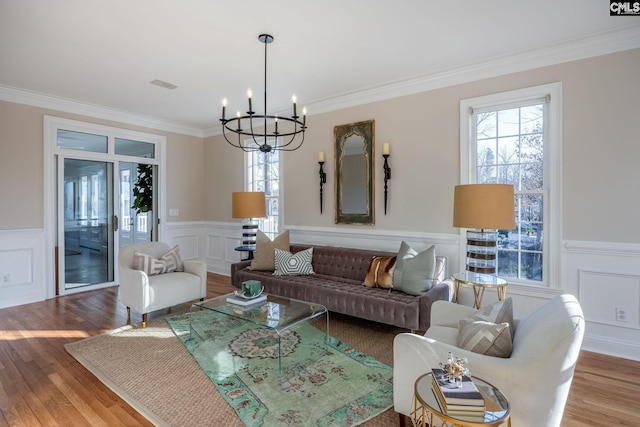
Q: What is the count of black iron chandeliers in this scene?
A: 1